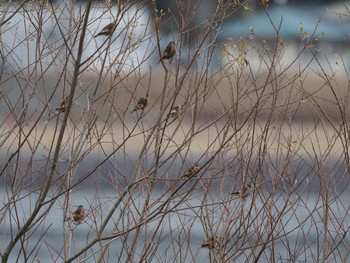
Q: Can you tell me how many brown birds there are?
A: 9